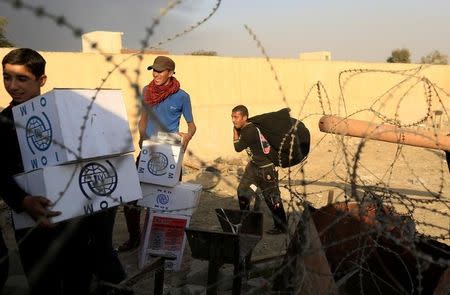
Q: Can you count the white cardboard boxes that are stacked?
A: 5